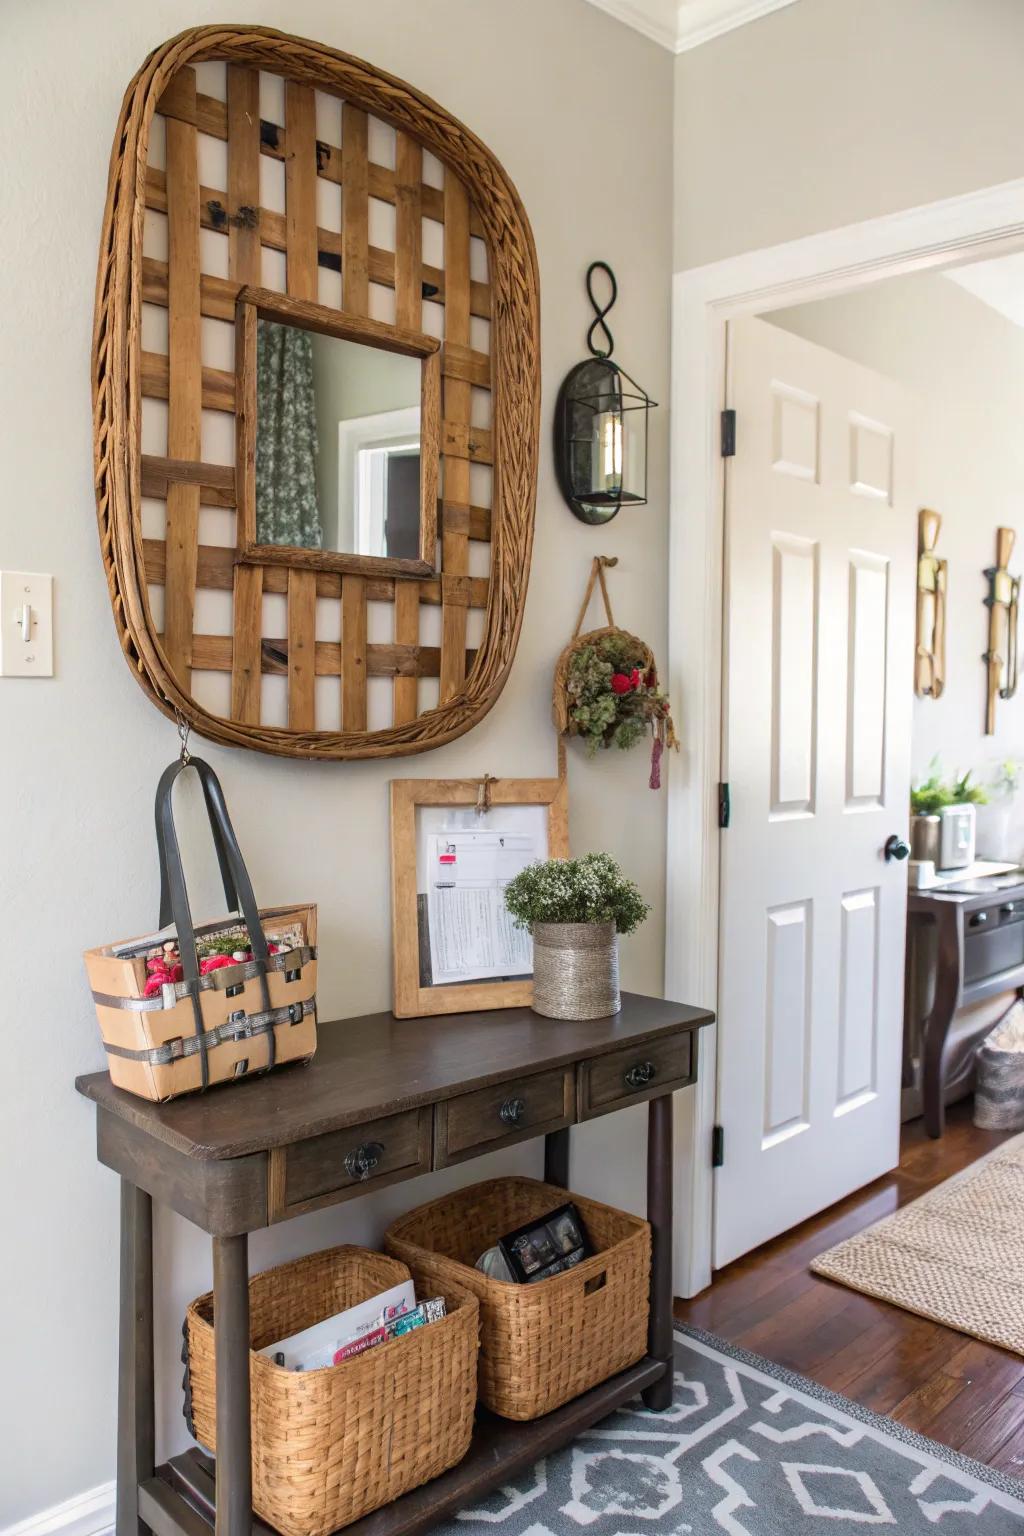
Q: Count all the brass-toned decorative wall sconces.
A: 2